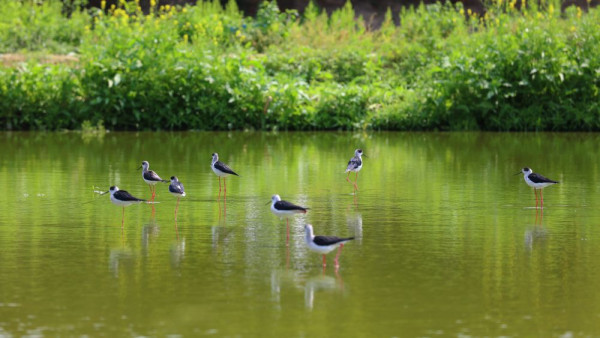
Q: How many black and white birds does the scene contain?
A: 8